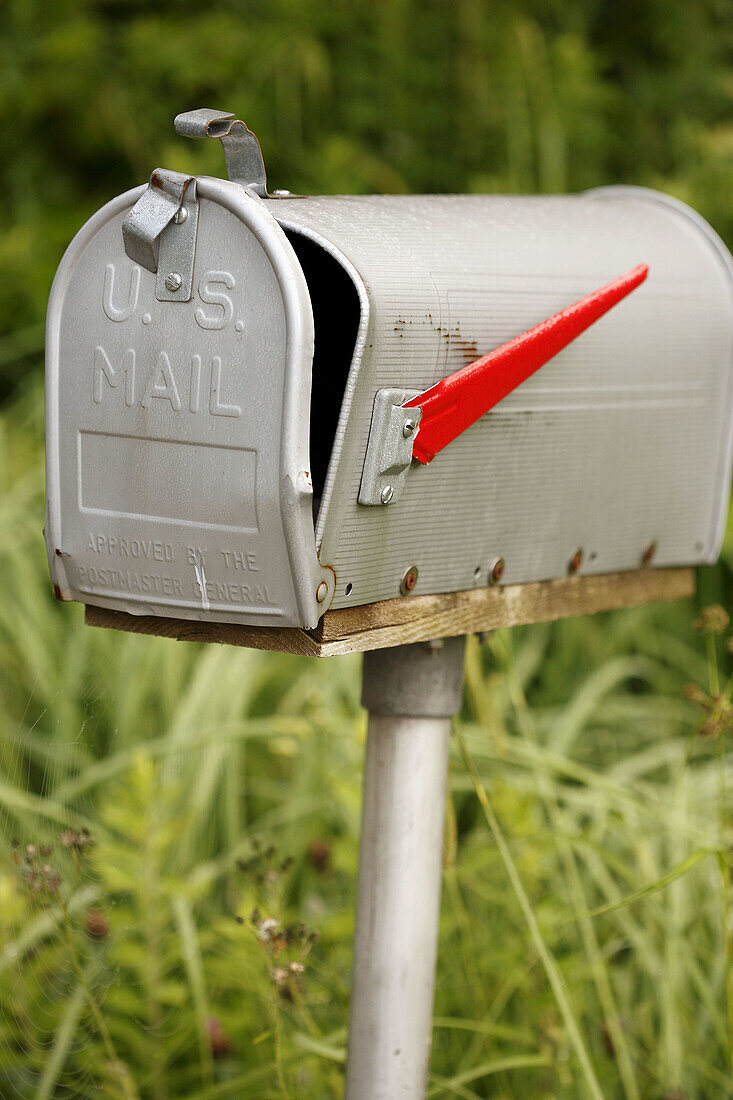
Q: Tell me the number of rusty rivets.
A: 4